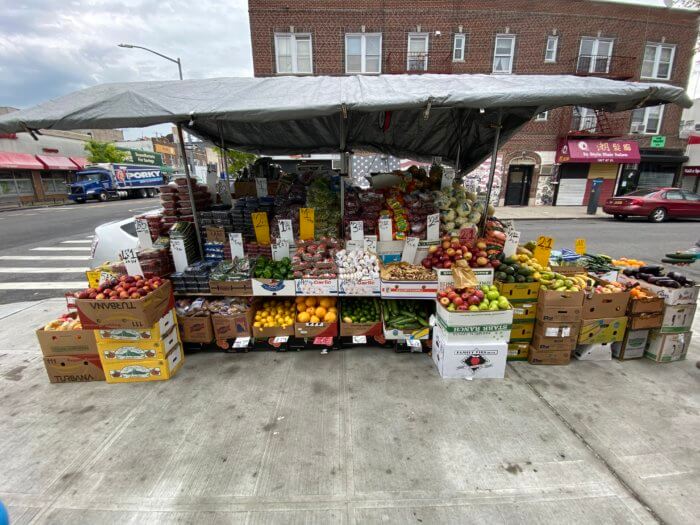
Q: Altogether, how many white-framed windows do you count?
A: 11